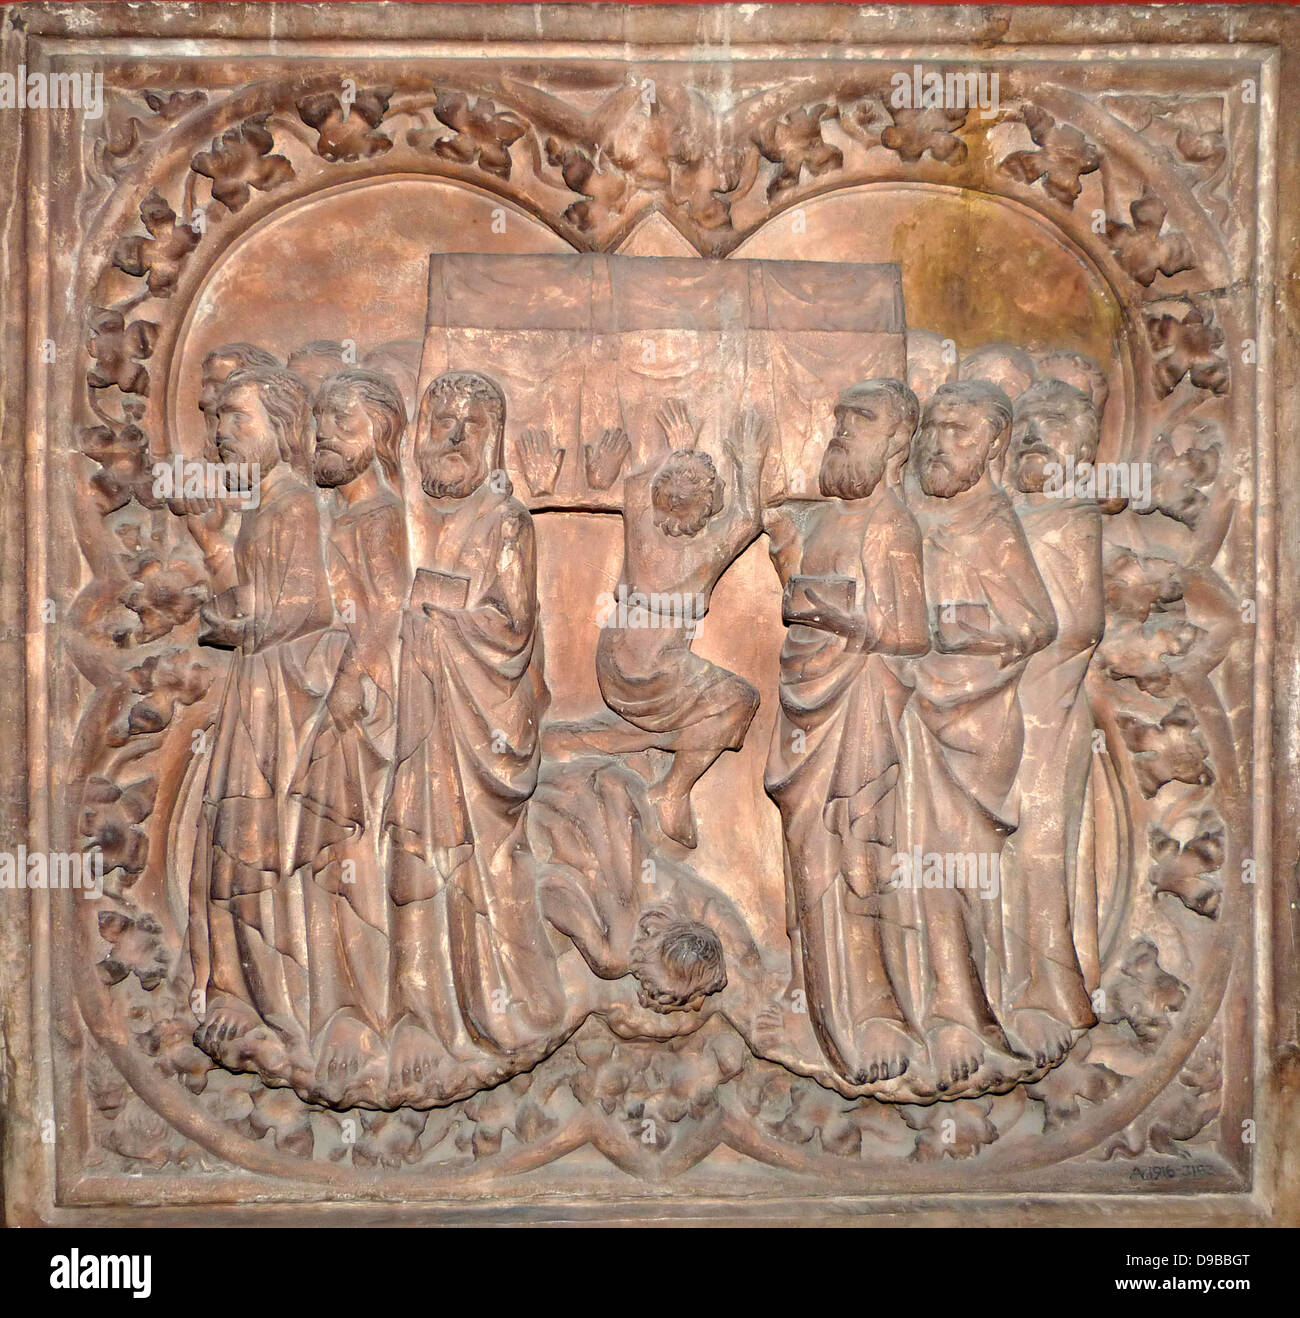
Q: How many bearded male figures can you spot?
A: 6